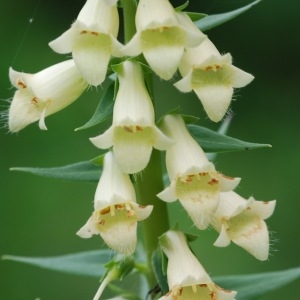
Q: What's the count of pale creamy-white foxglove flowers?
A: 9